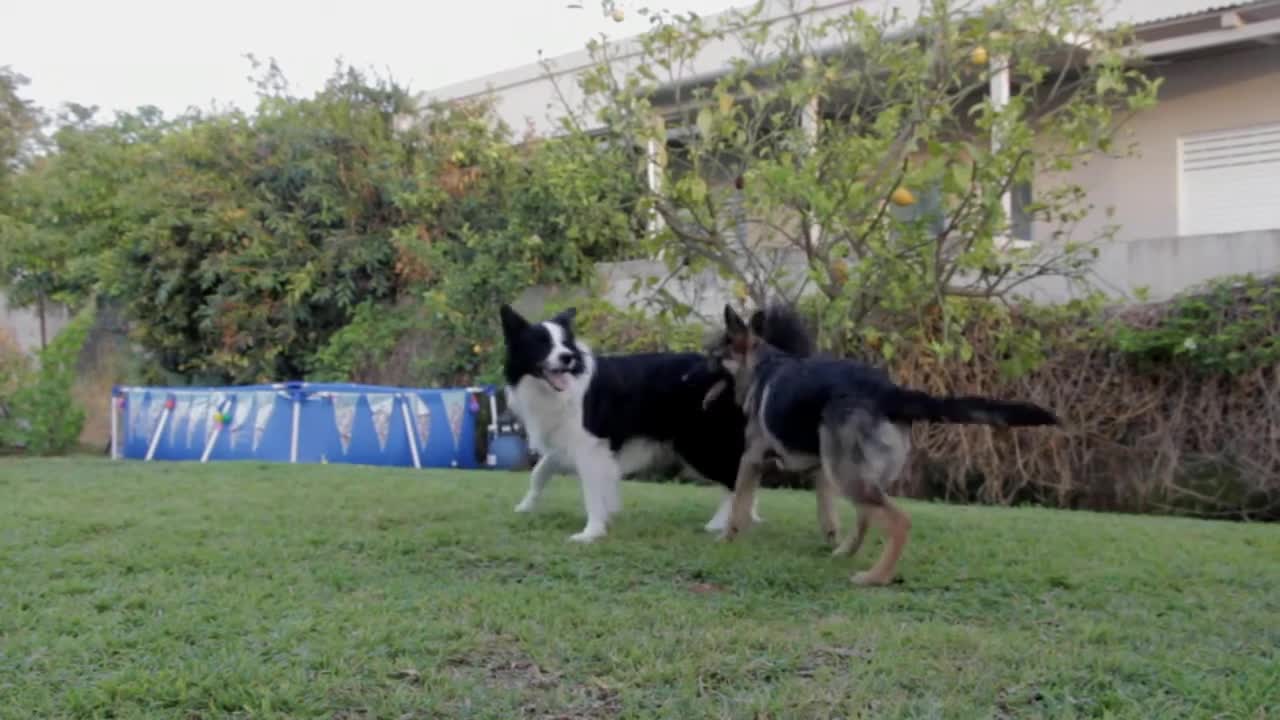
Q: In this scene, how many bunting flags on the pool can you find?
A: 11